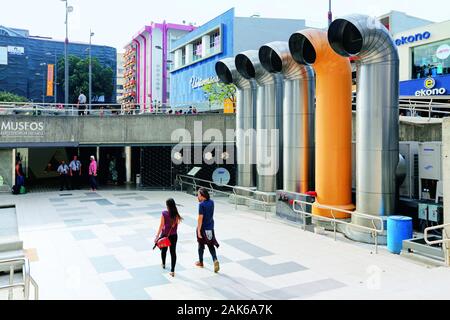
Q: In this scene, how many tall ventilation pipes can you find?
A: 5